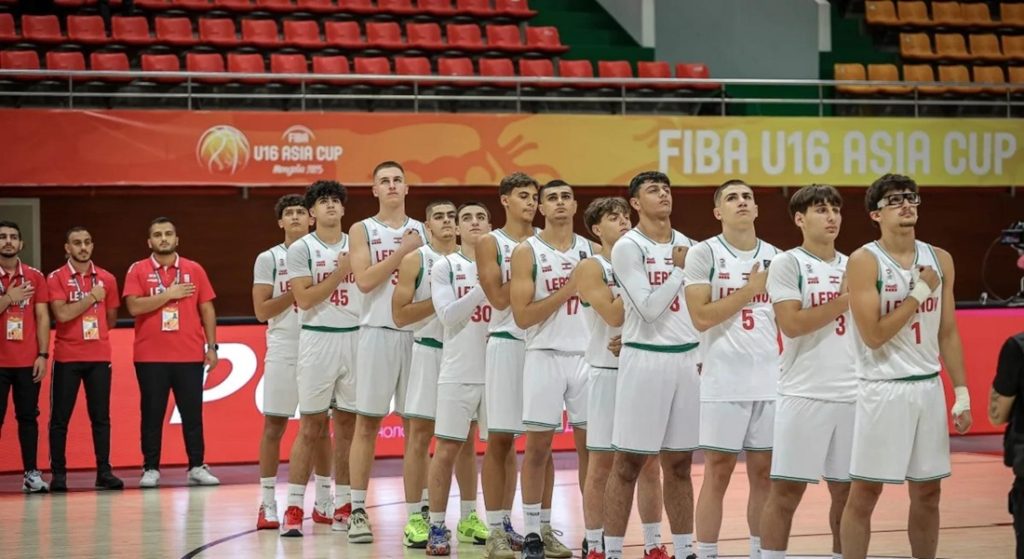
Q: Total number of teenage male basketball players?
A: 12